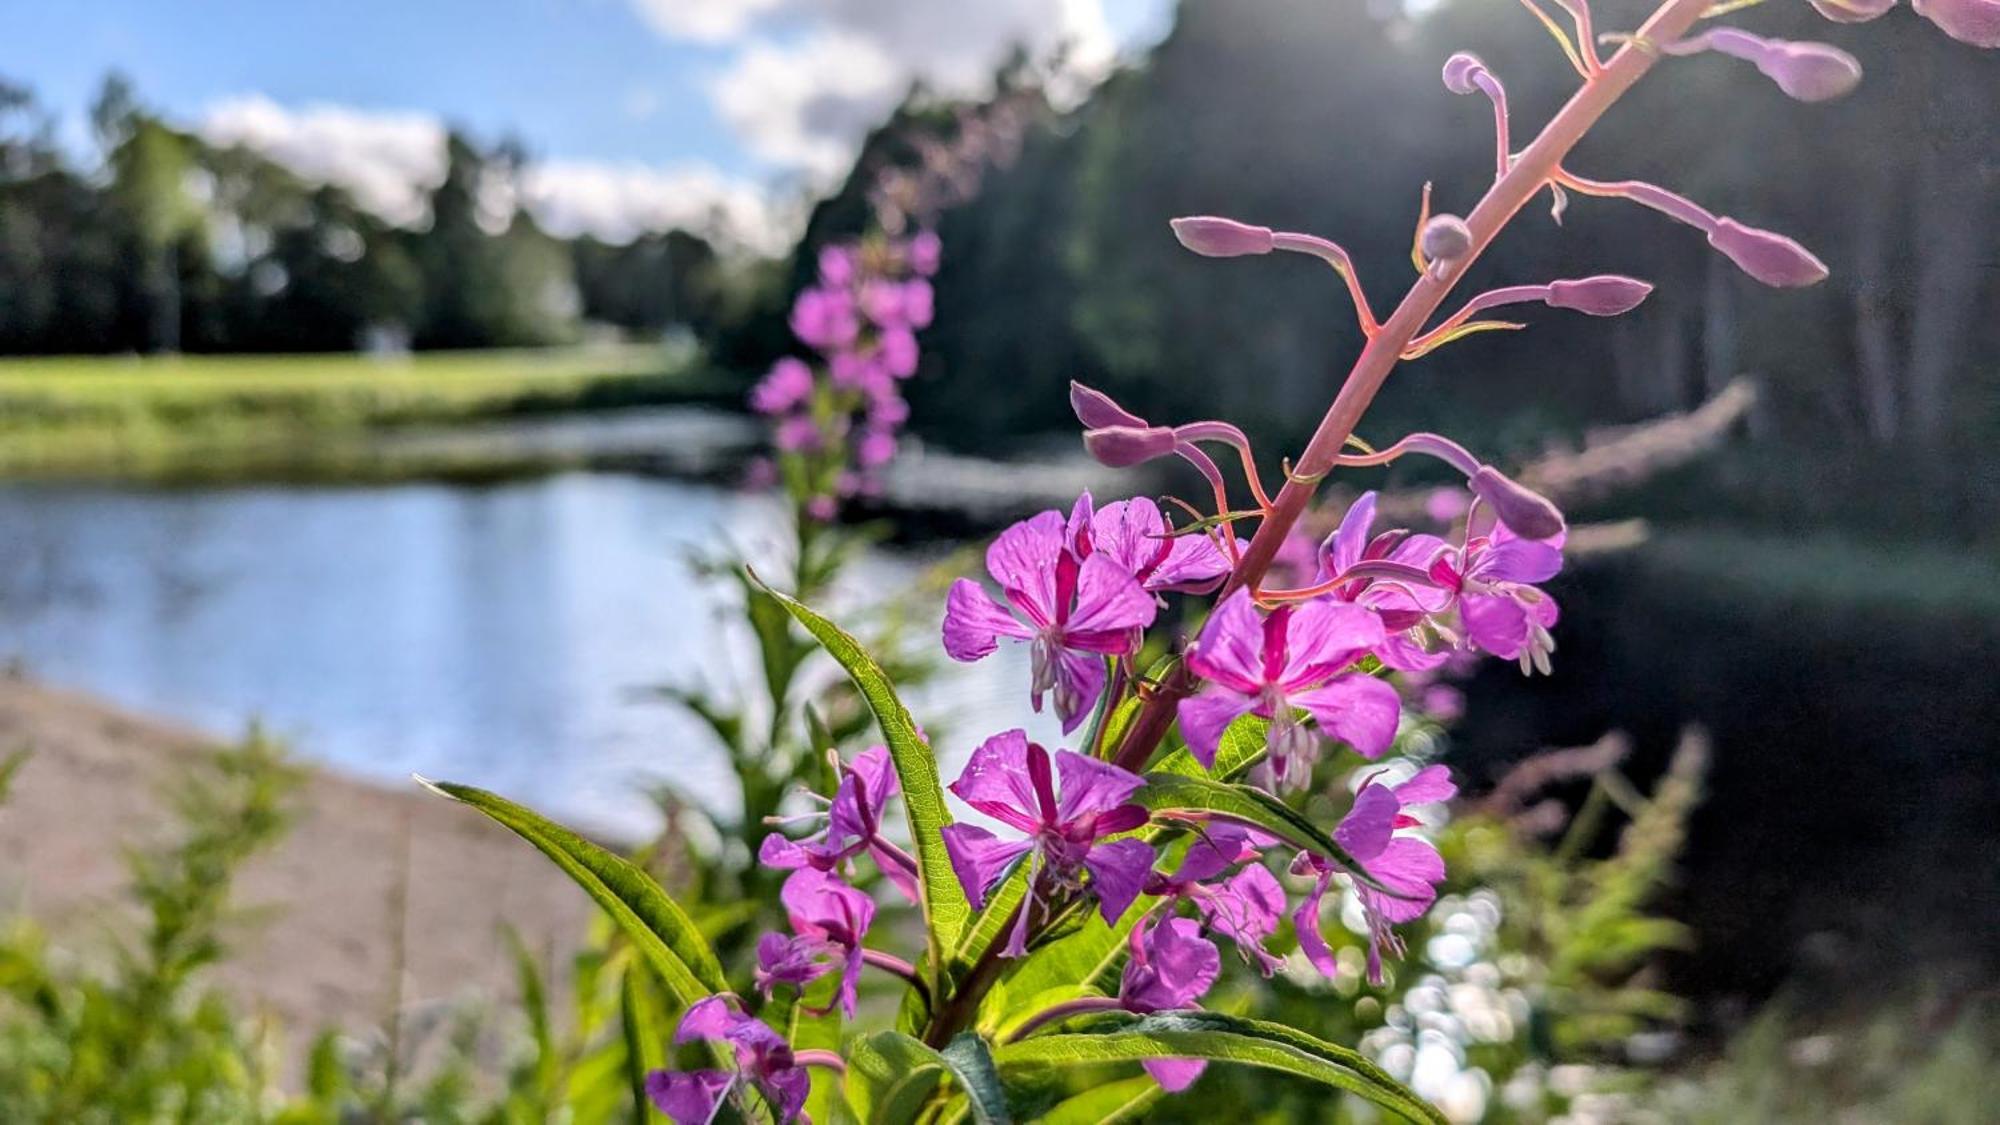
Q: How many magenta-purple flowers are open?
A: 12